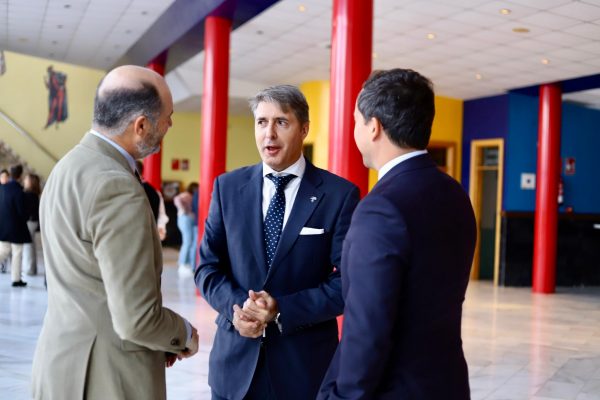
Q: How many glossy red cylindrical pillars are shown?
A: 4